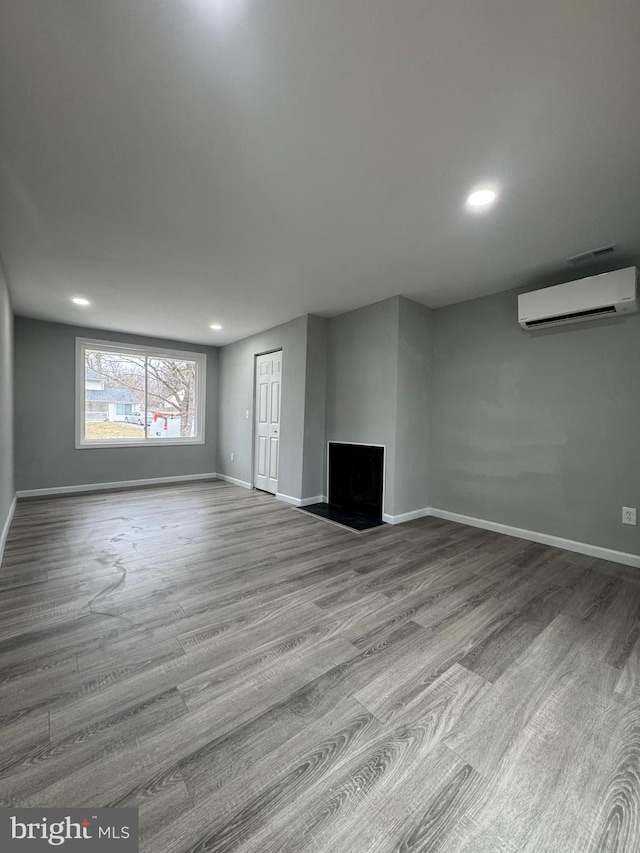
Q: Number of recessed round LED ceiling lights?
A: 3